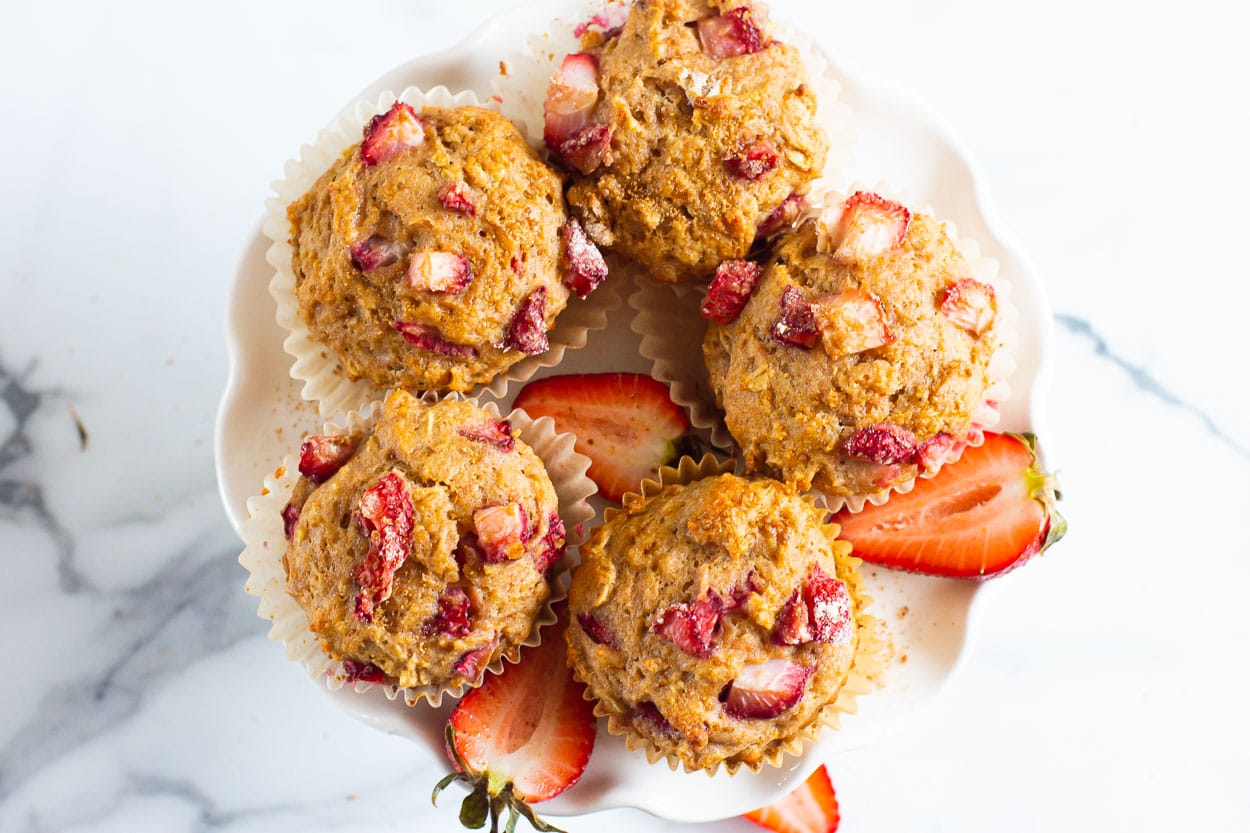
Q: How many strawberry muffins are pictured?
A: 5